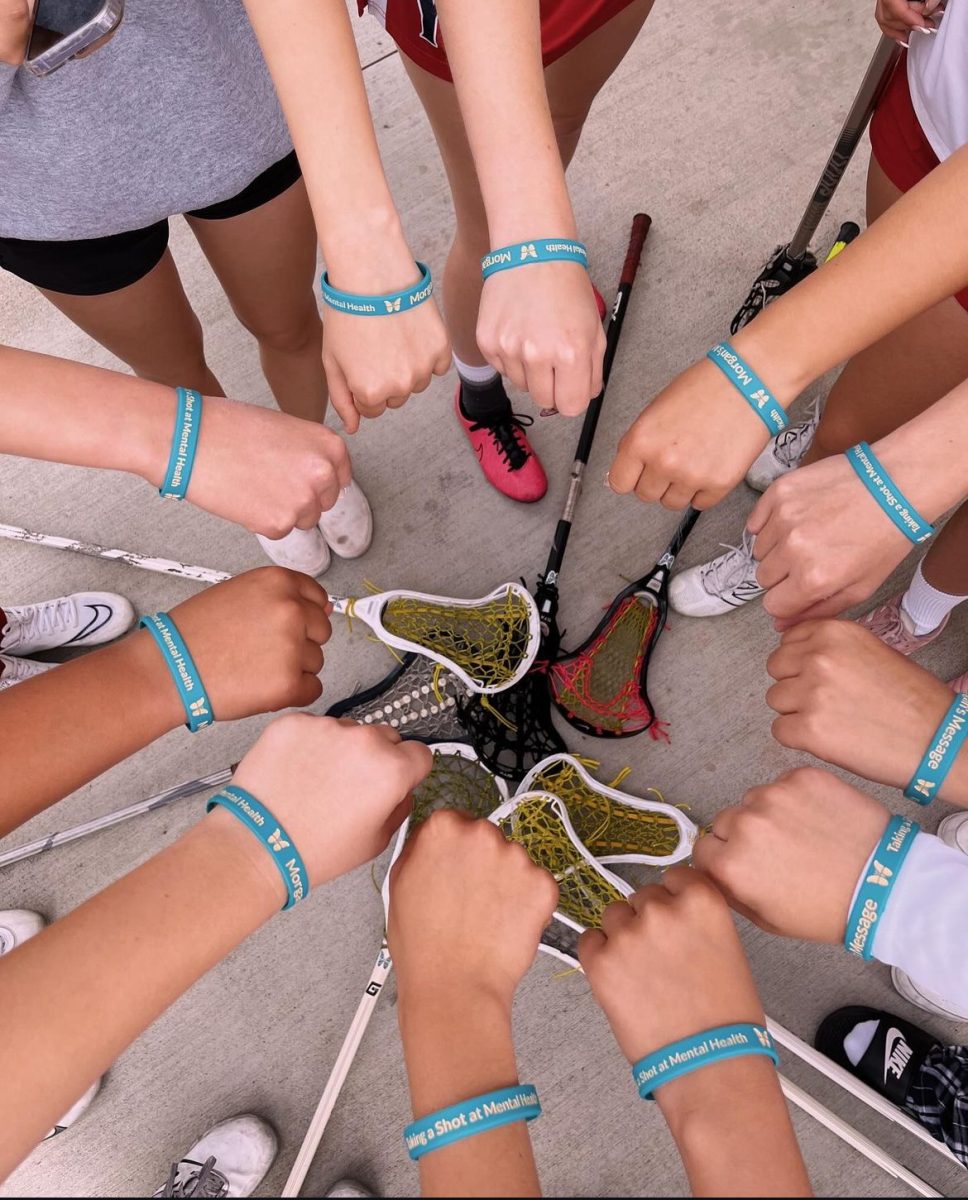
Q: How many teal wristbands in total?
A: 11